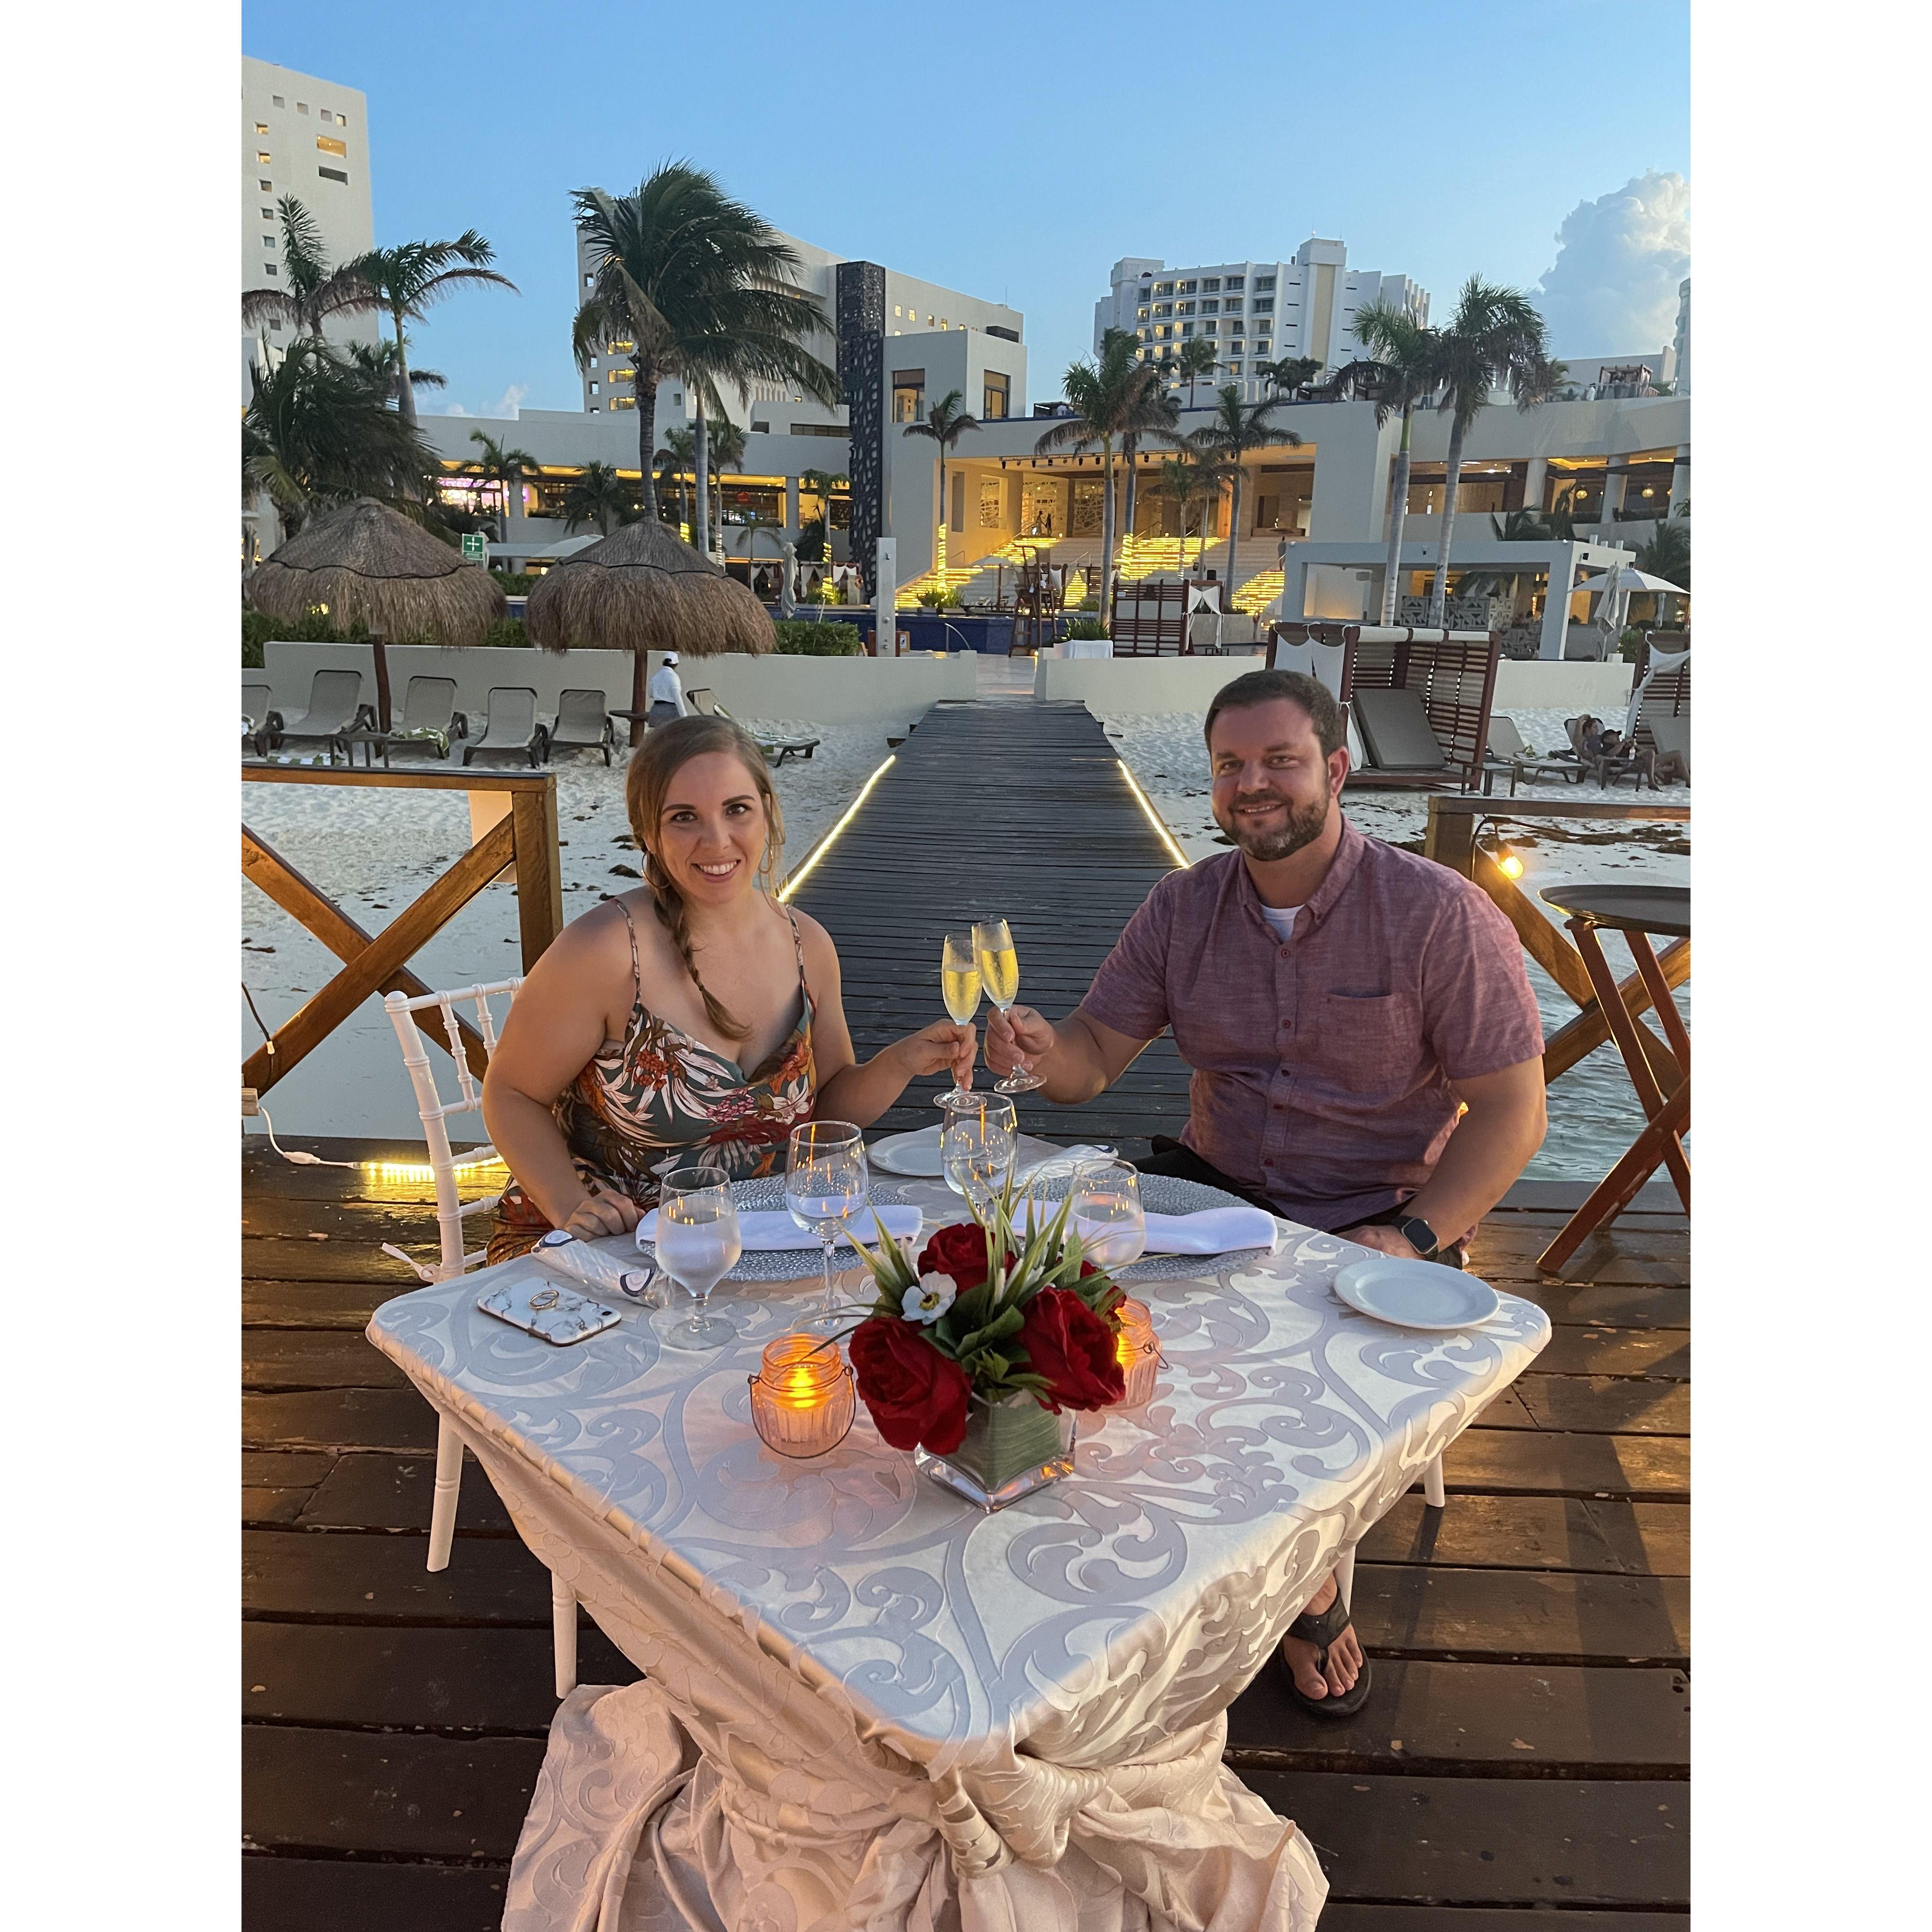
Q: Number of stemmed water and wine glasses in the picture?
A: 4